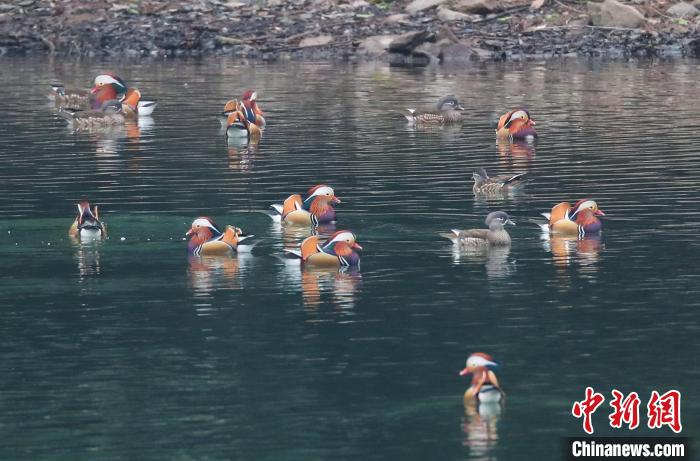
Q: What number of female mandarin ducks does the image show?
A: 5